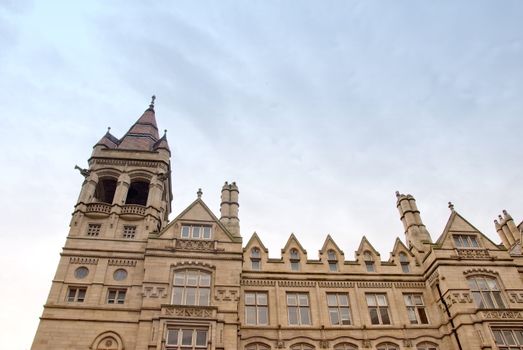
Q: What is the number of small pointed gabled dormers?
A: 5